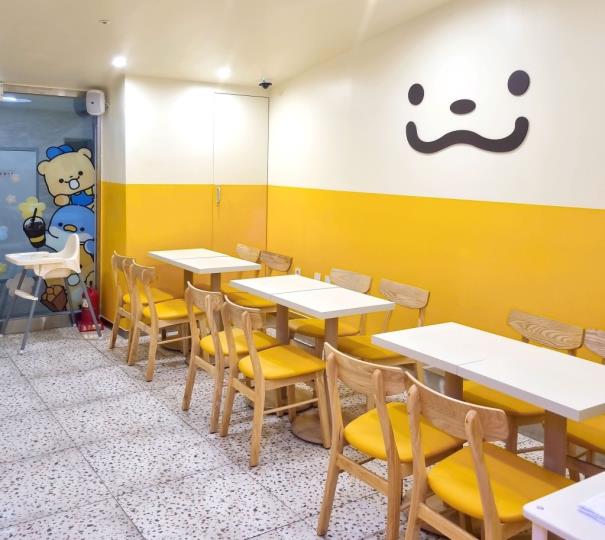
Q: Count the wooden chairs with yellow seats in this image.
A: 12